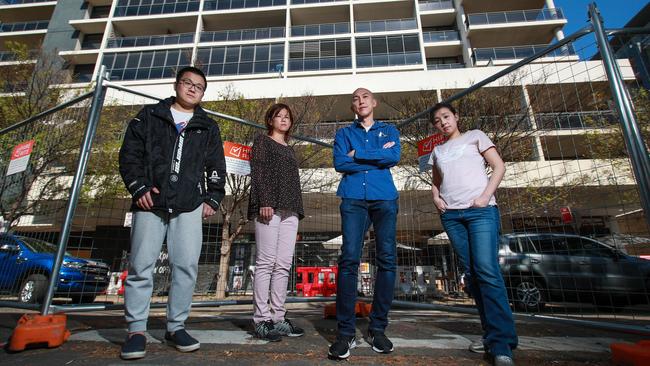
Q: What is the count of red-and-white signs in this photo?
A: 3